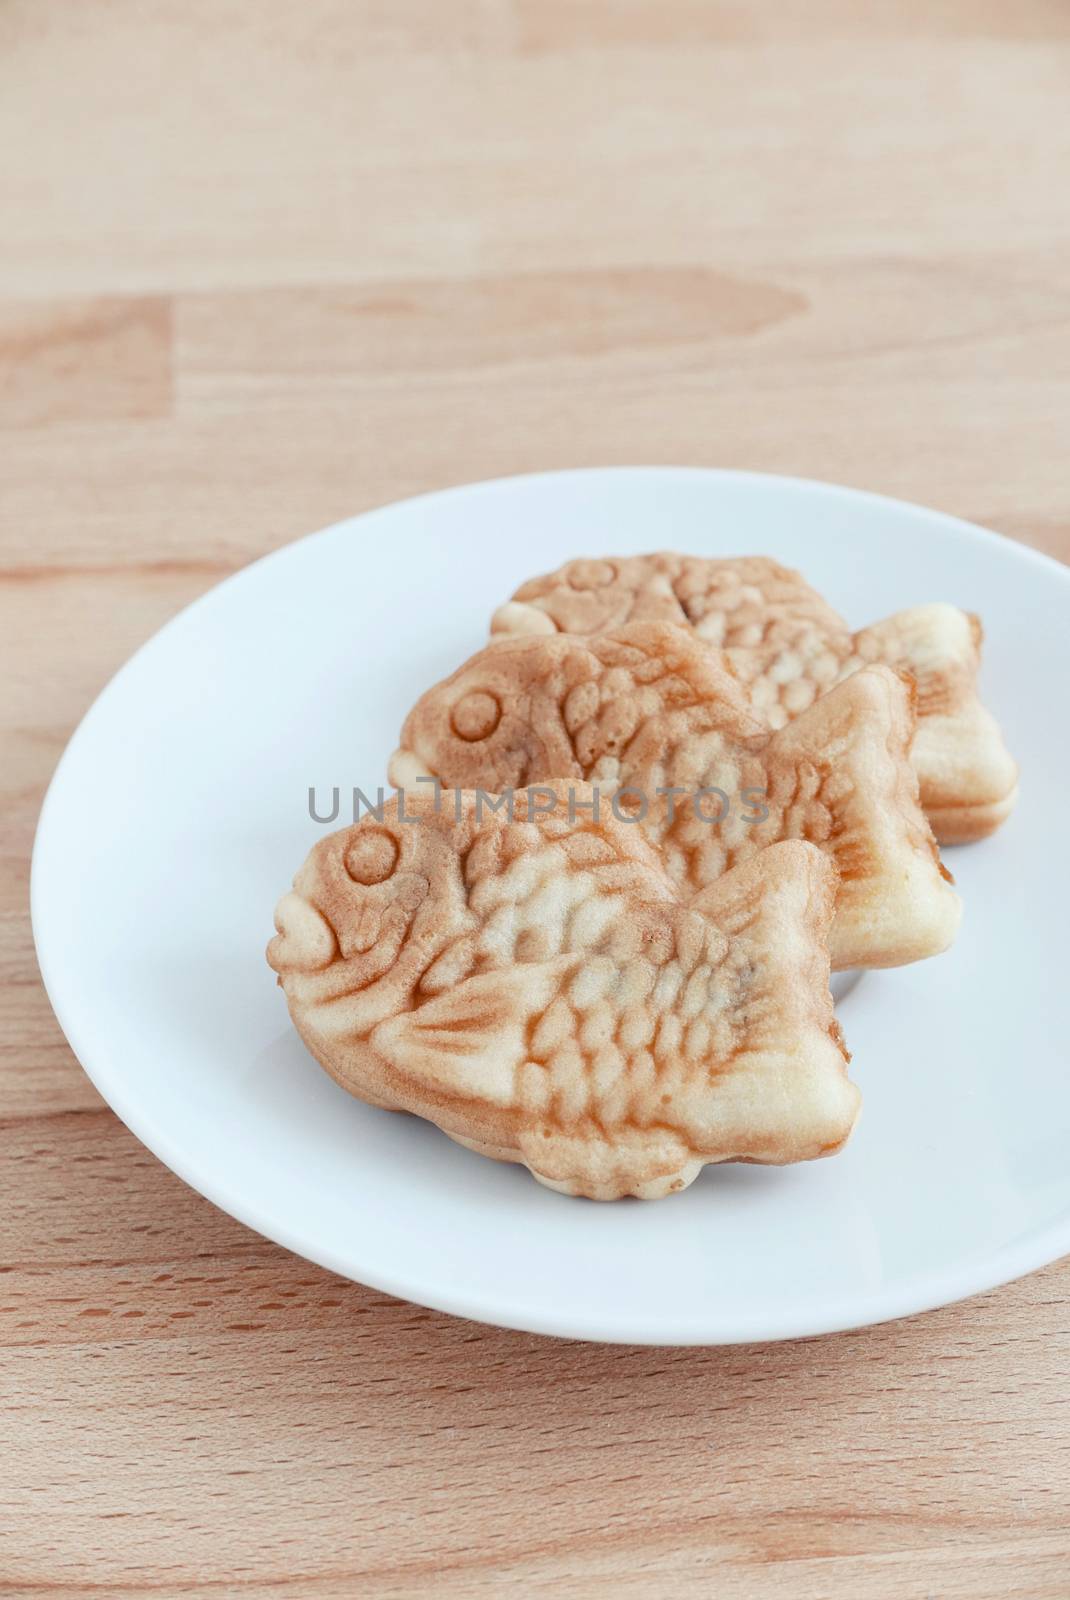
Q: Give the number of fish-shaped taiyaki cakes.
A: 3